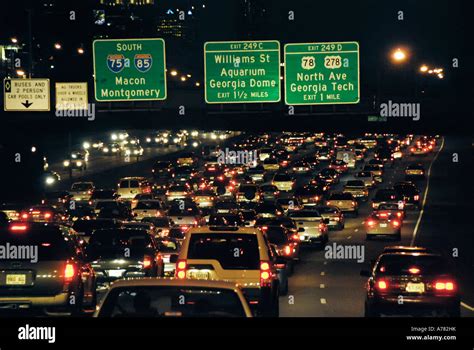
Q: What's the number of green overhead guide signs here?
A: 3